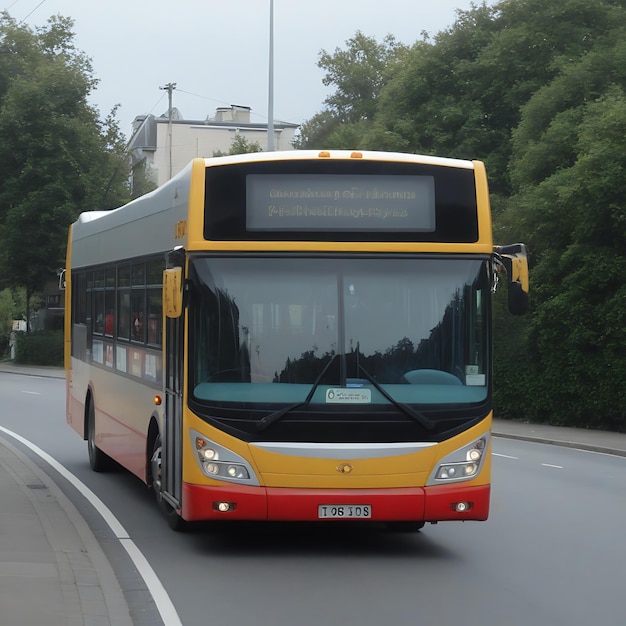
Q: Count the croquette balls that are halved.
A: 0